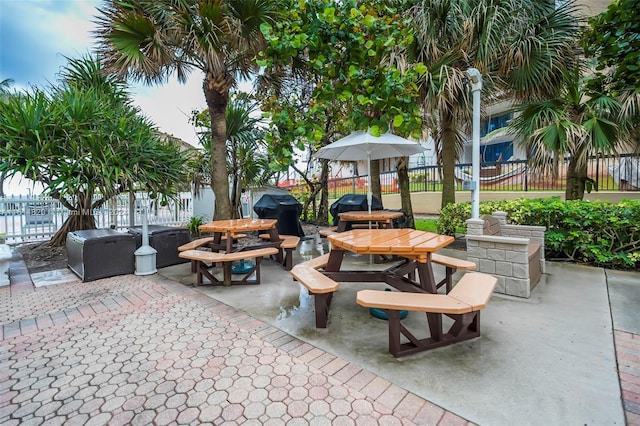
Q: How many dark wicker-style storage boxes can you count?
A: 2